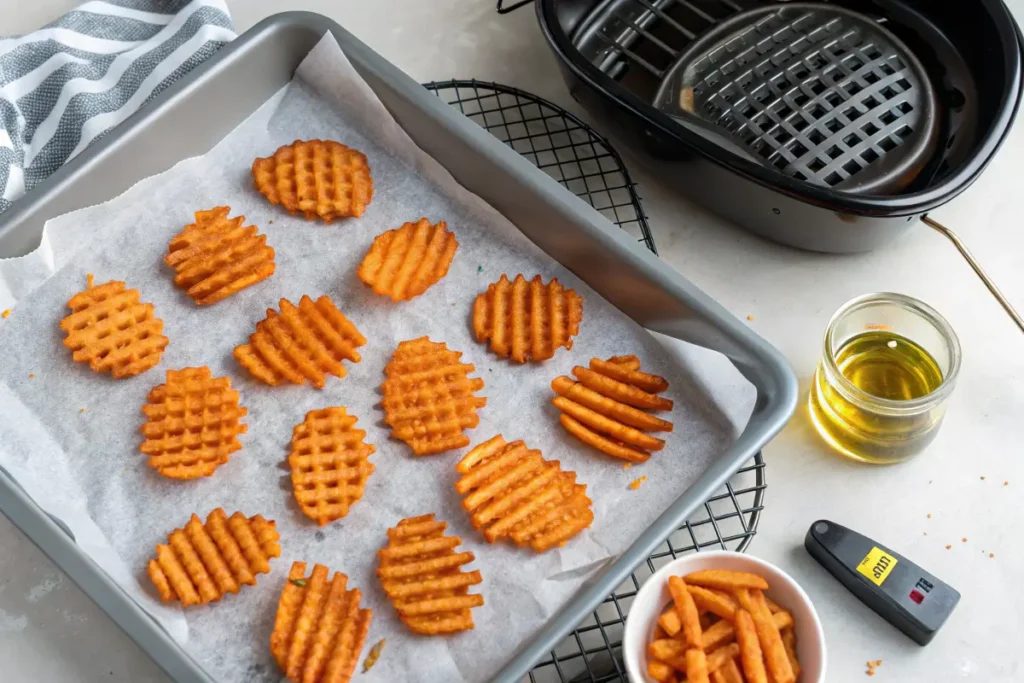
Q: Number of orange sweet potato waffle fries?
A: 14